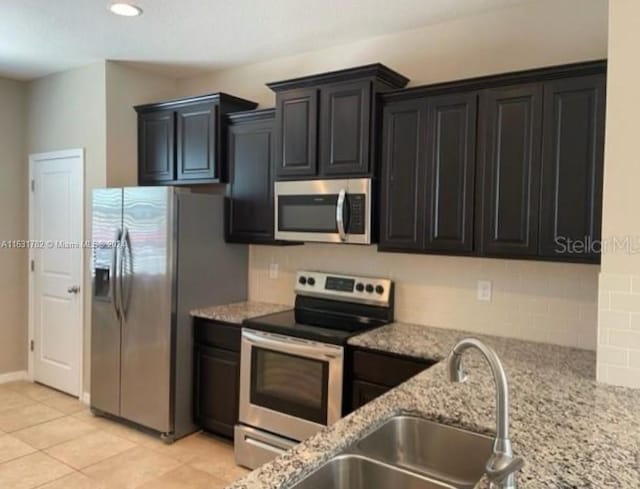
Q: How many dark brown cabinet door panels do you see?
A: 11